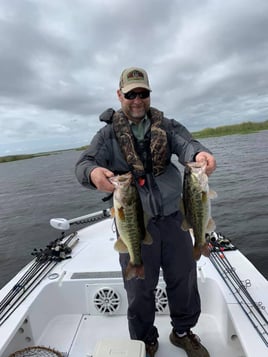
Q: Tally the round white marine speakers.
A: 2